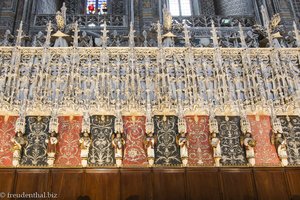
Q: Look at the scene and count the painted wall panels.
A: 10